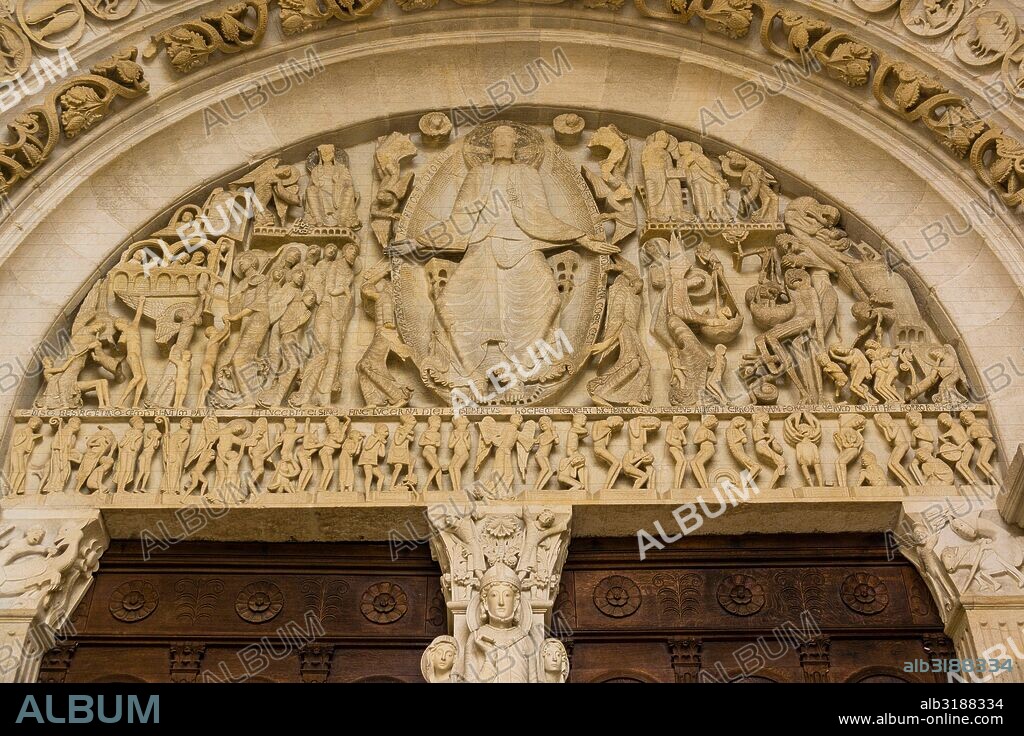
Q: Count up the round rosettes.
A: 6